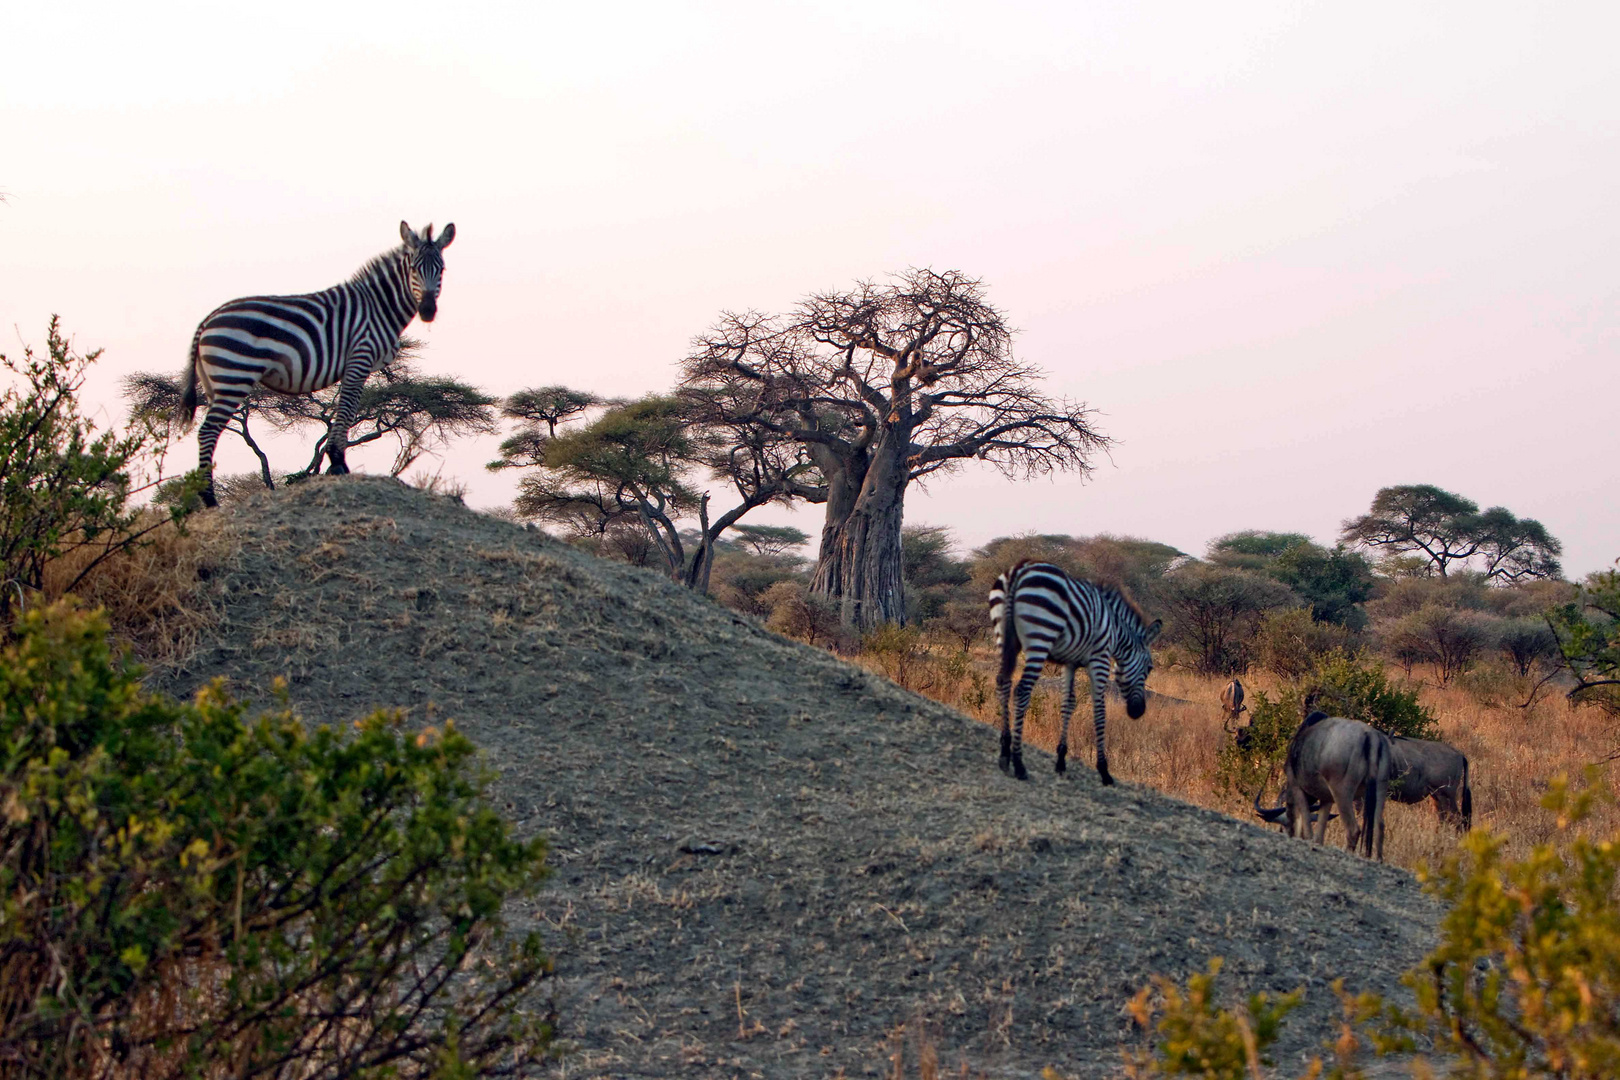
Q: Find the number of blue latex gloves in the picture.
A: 0